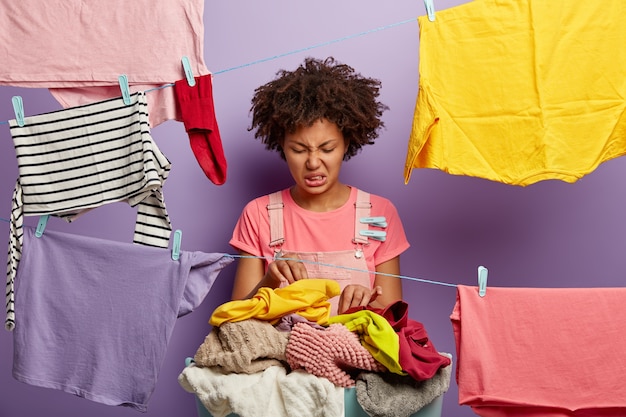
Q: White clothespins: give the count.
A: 0